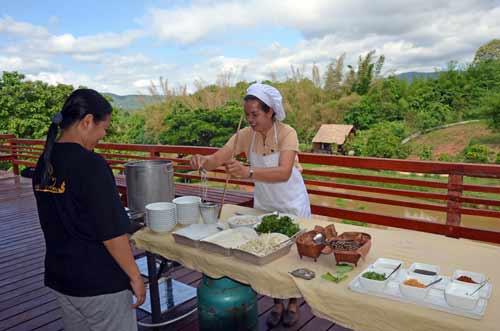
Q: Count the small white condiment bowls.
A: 6